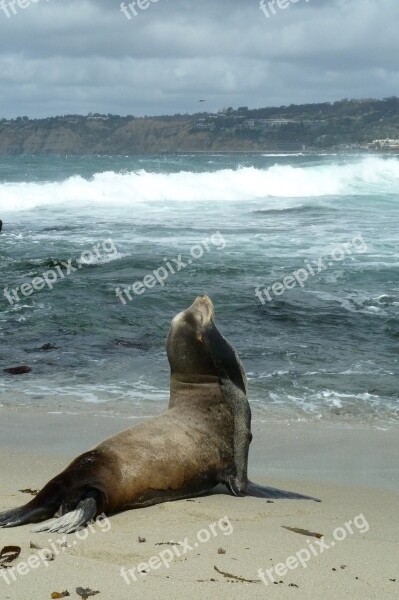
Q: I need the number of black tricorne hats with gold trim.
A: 0